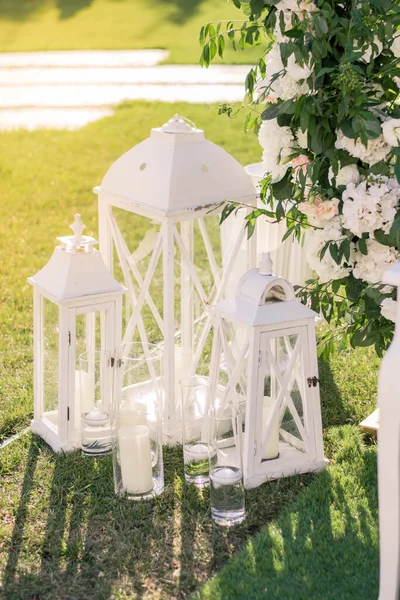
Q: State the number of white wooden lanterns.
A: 3